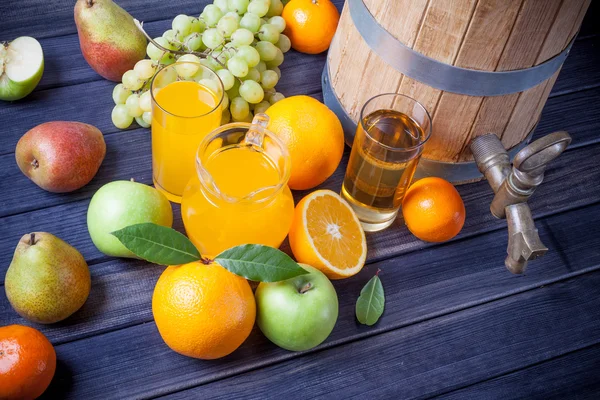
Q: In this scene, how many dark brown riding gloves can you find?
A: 0